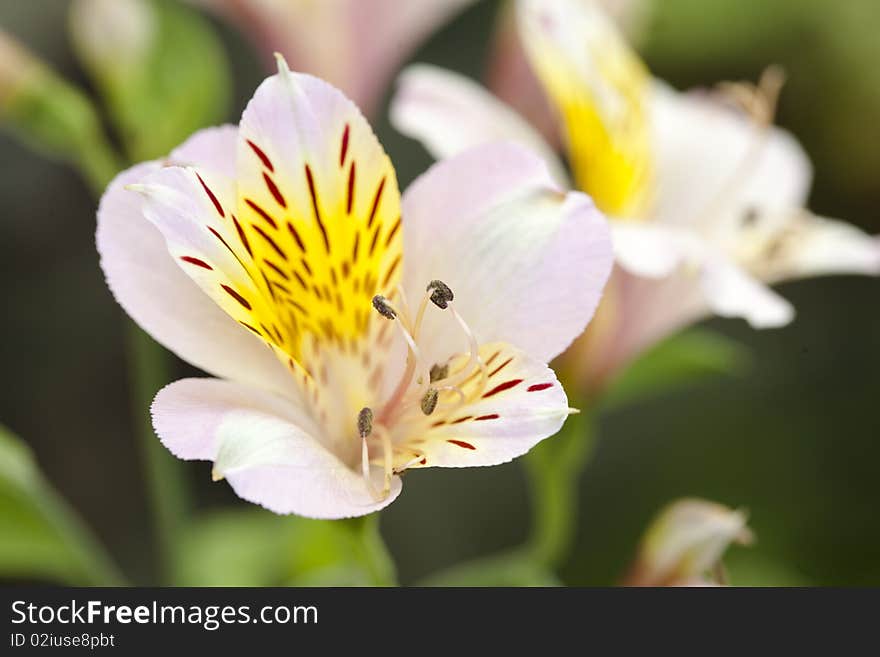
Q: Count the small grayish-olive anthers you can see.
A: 5